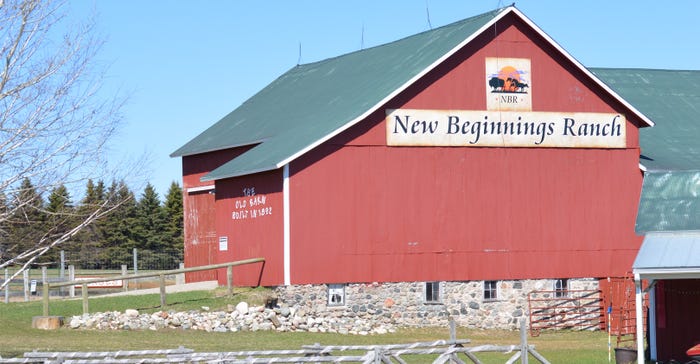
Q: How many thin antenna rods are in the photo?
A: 4